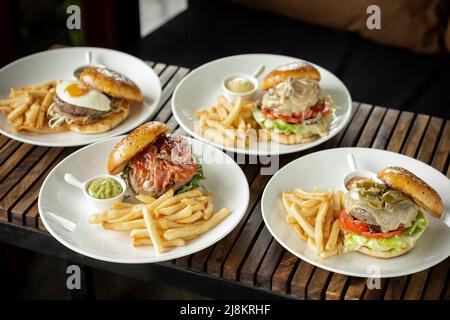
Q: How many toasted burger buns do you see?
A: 4